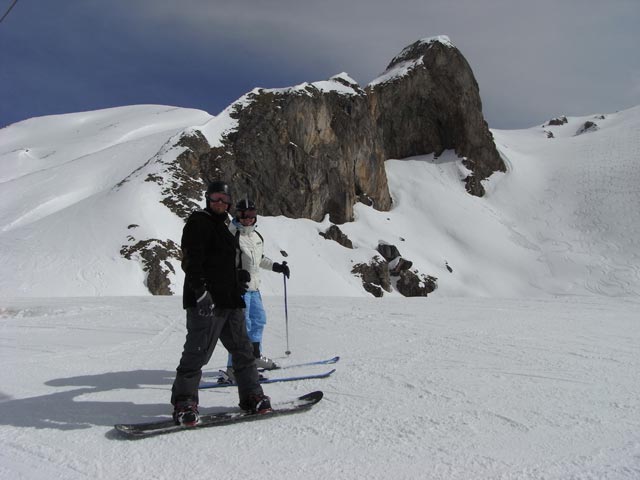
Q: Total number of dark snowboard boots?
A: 2